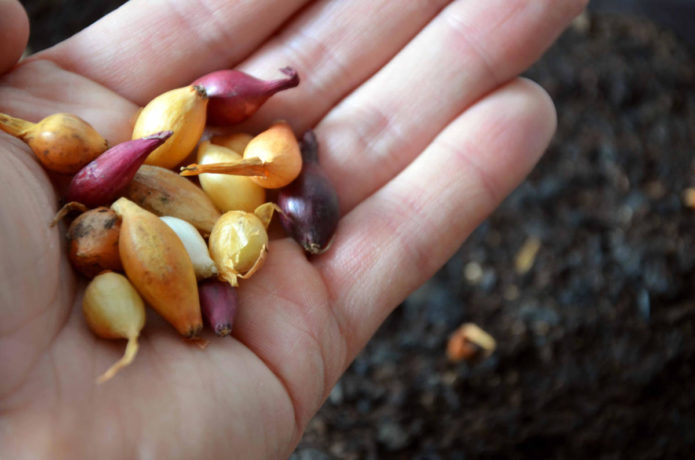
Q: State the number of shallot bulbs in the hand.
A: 15